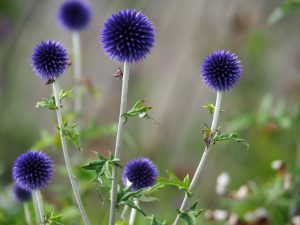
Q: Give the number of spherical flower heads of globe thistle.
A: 7